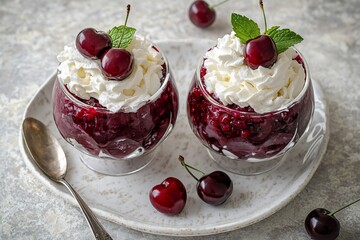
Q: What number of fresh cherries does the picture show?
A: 7